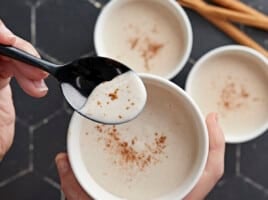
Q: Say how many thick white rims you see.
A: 3